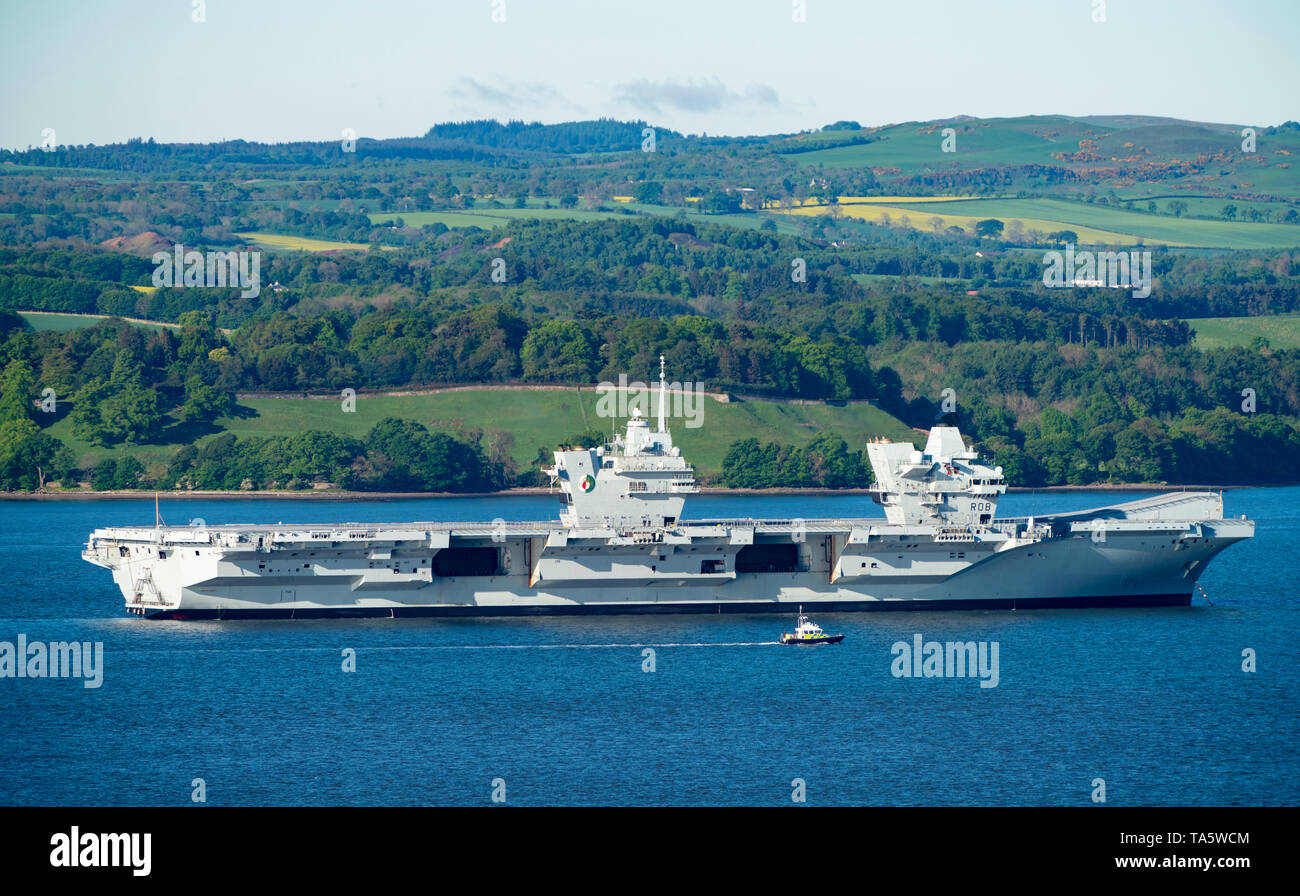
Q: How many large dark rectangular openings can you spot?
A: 2